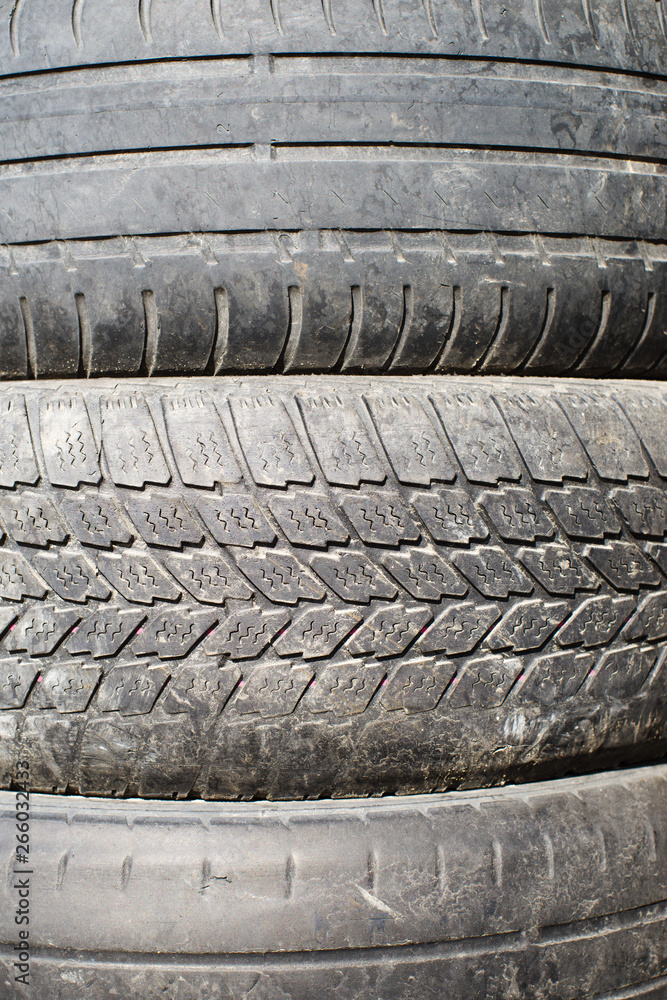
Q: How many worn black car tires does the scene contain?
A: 3